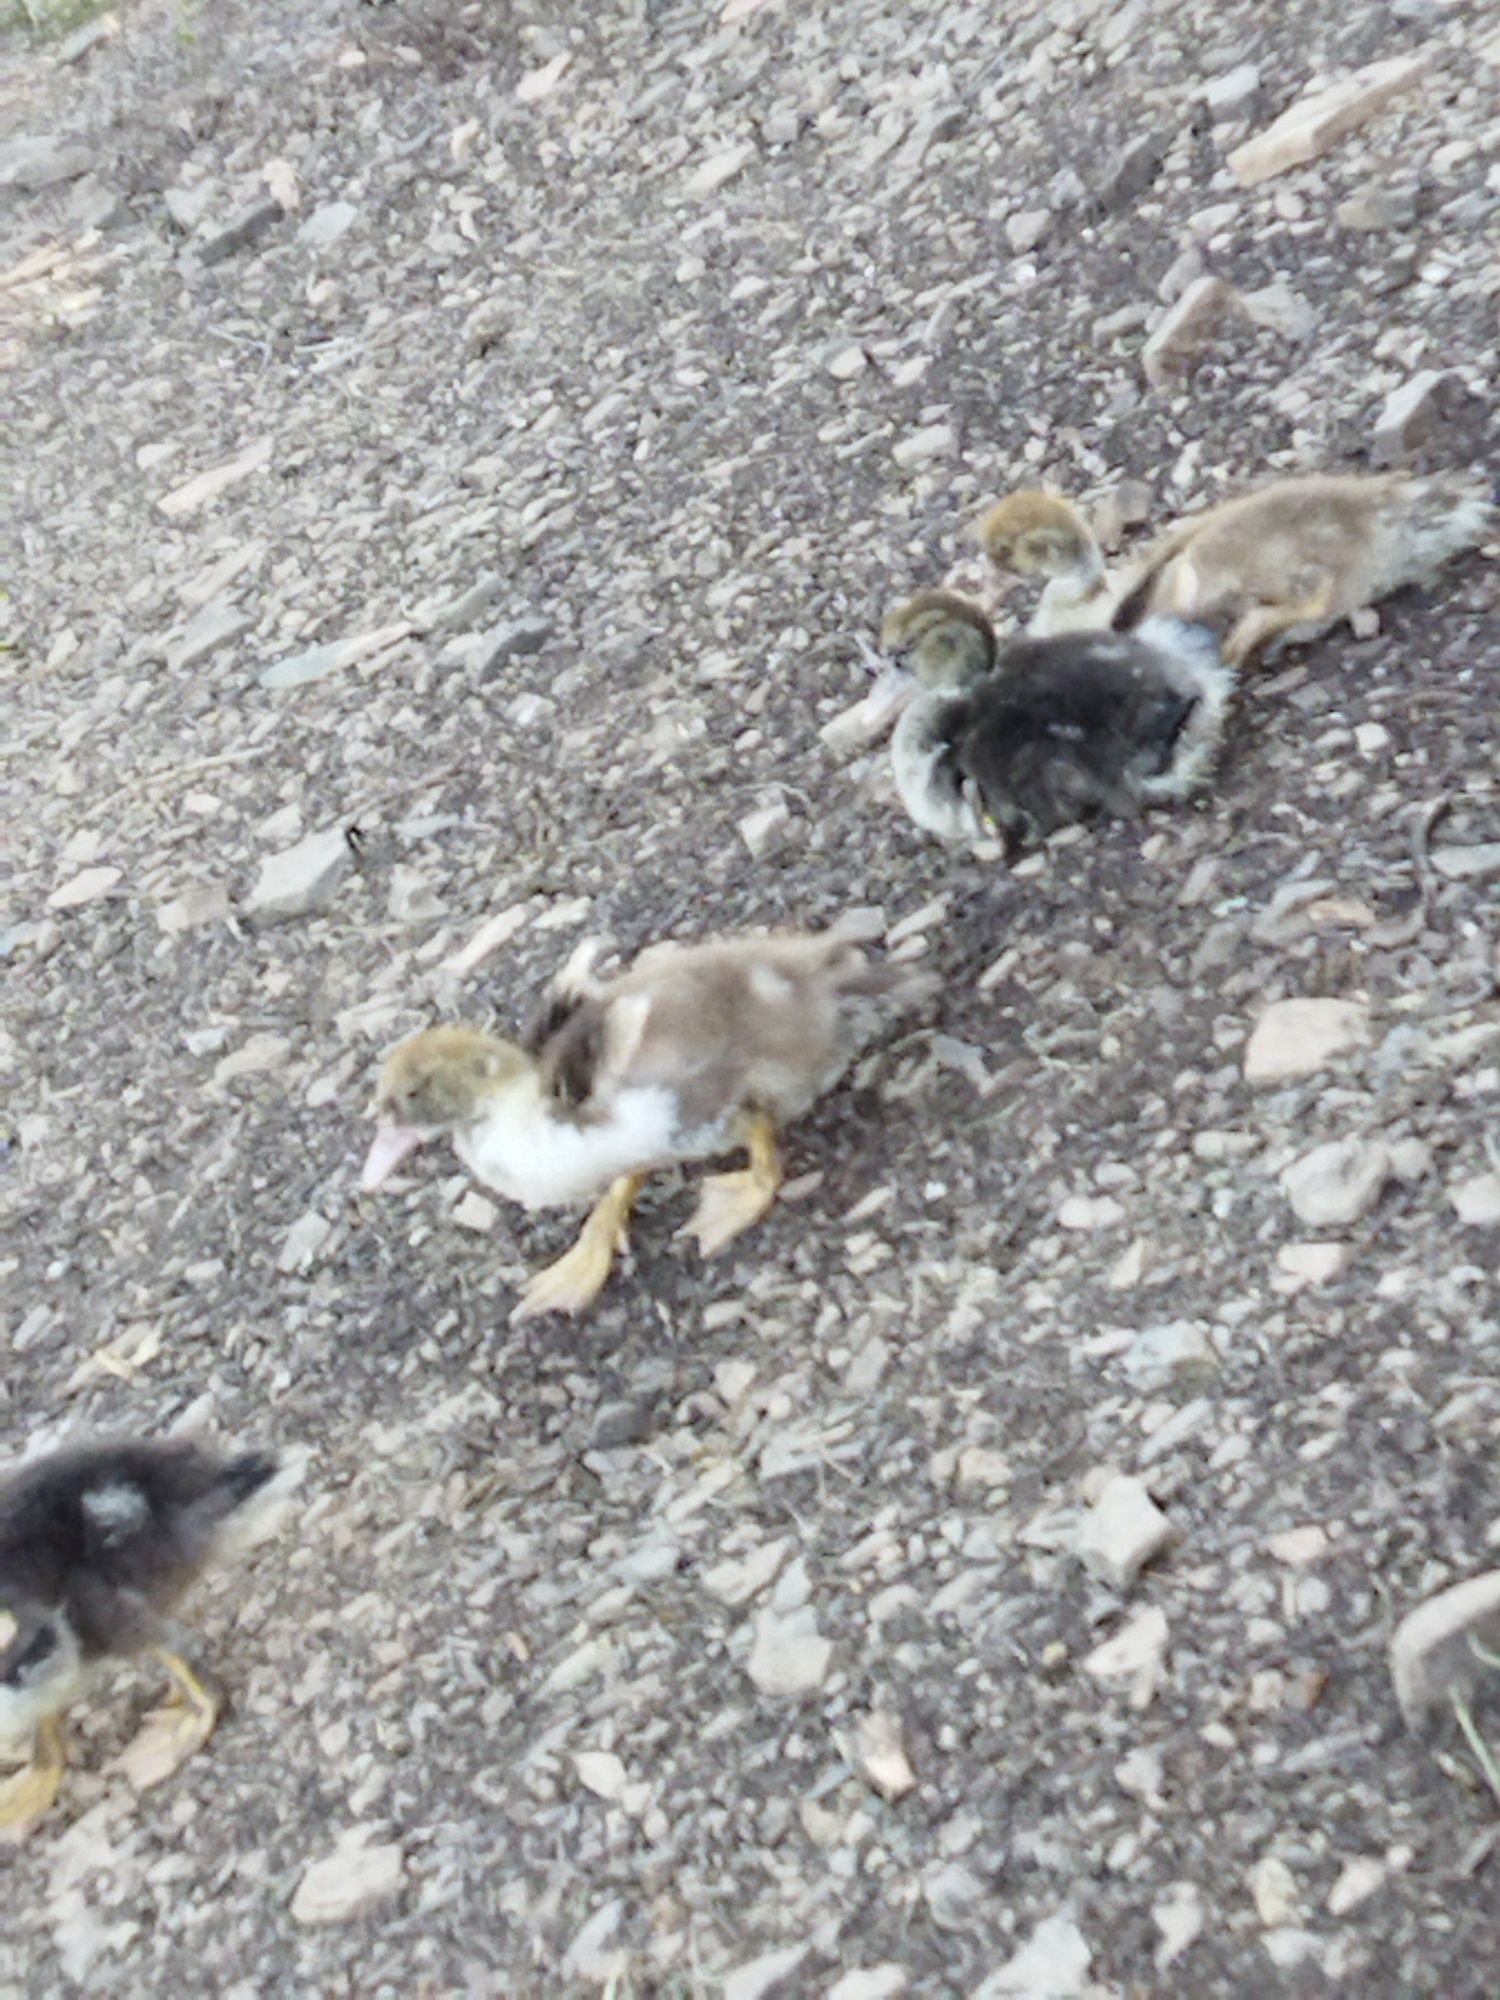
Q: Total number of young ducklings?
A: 4